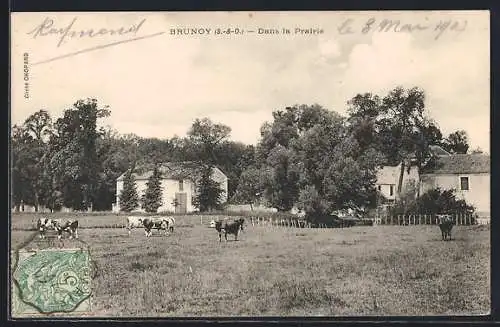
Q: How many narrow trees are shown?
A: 3